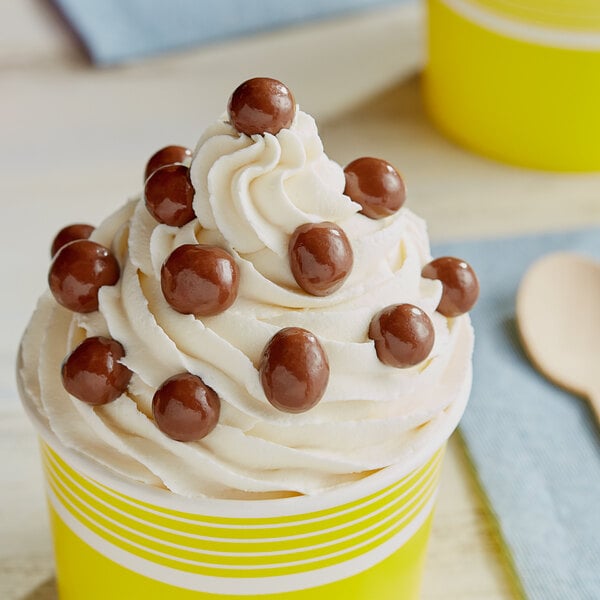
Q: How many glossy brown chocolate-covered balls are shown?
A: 13